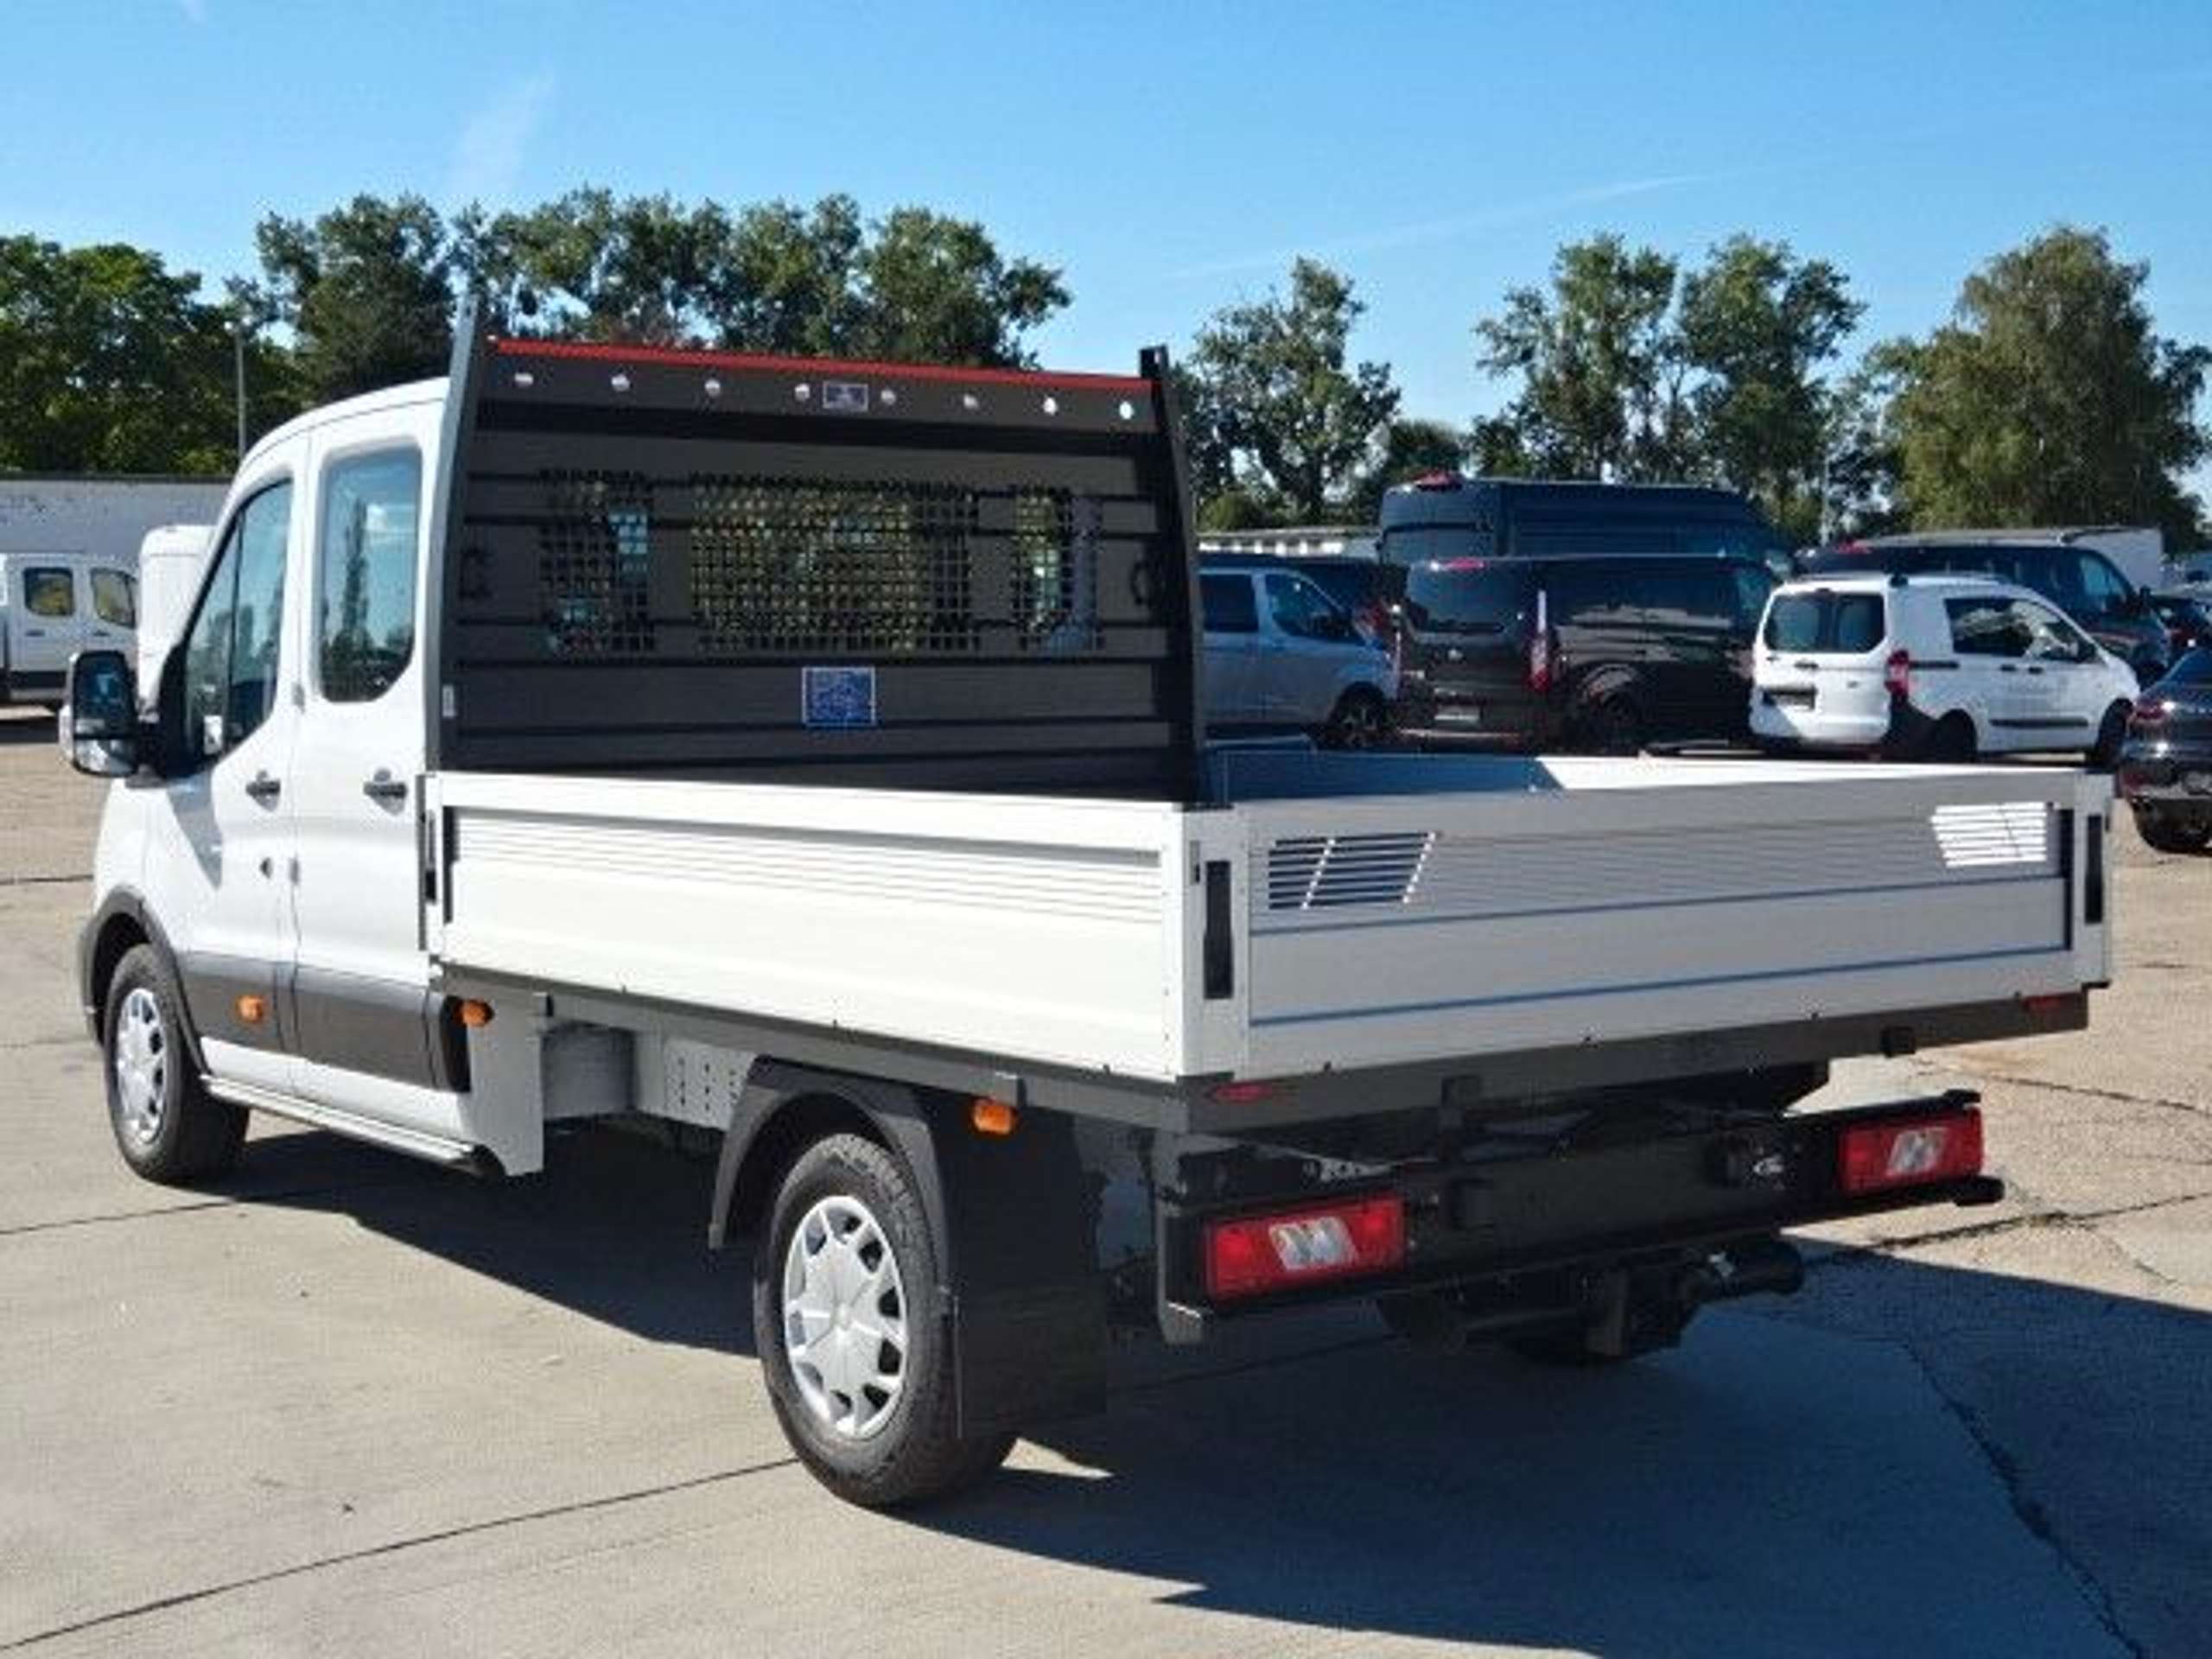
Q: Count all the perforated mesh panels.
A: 3